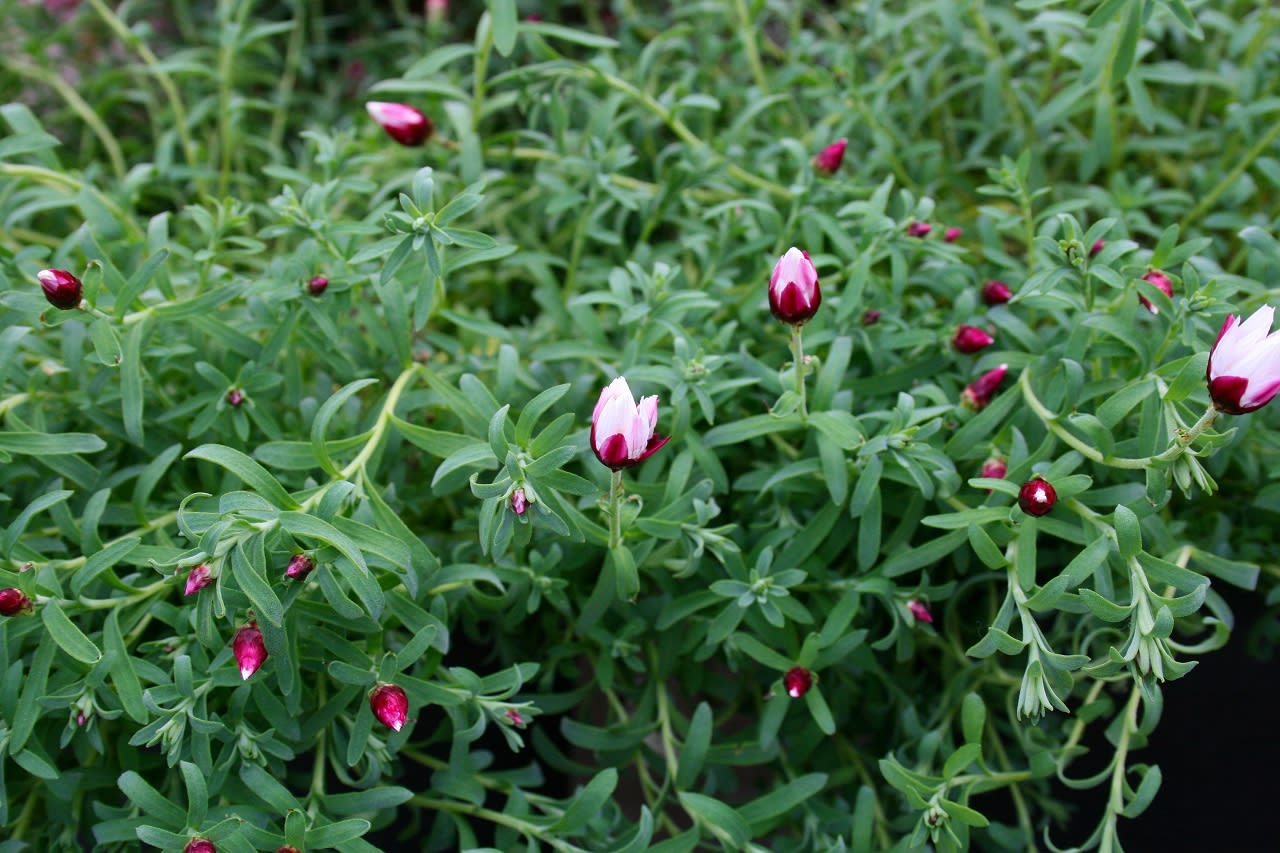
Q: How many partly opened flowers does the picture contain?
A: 3